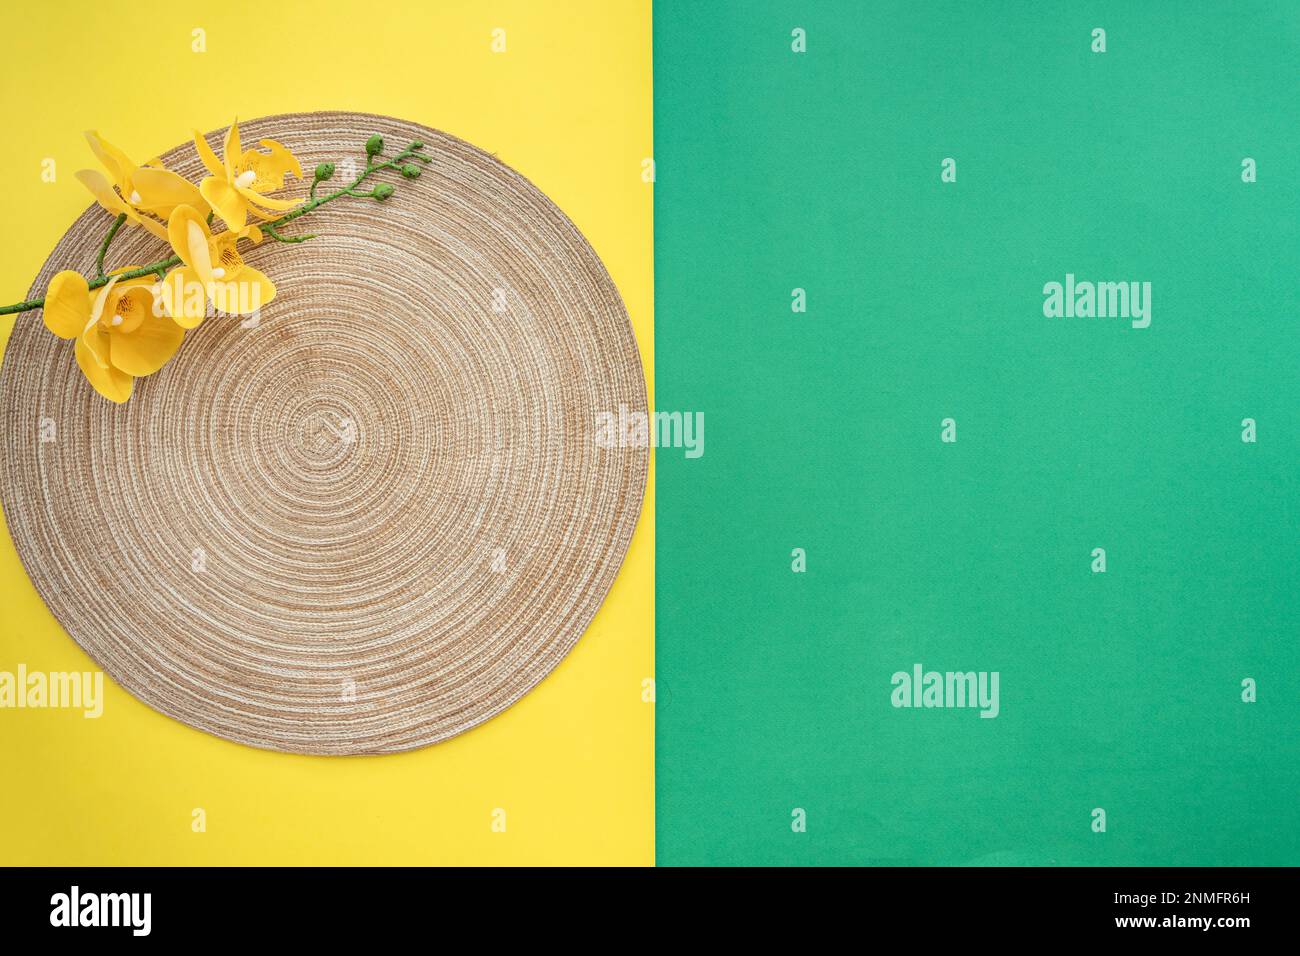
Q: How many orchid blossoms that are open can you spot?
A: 4